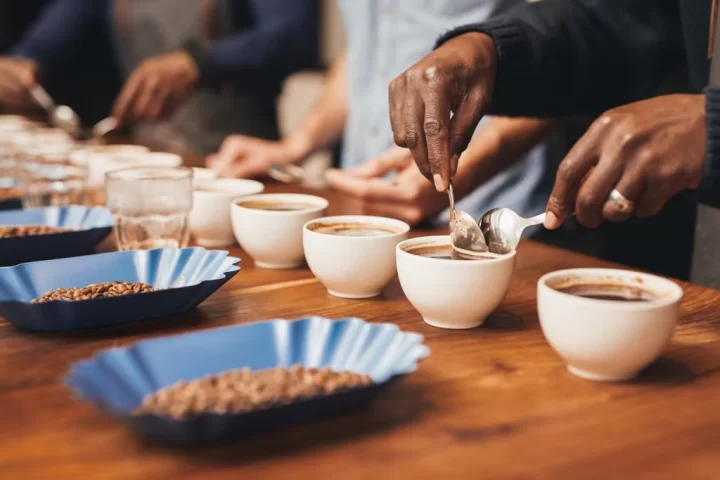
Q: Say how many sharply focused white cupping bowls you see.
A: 4